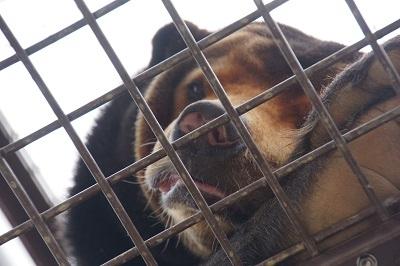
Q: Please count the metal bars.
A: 11